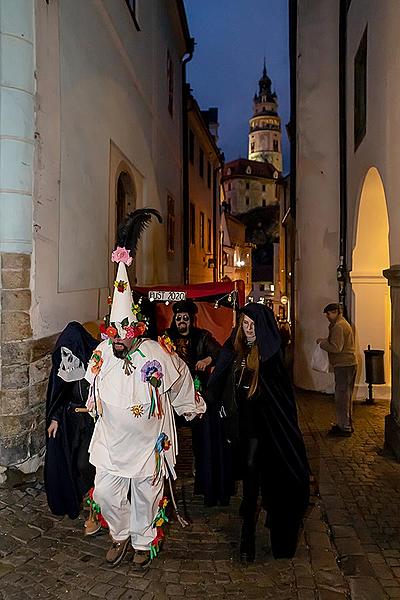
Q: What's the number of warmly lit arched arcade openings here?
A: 1